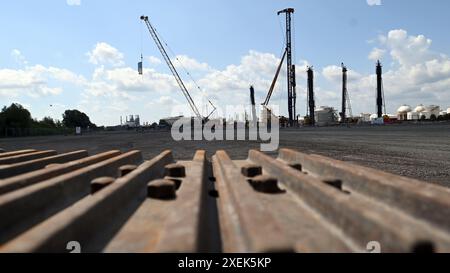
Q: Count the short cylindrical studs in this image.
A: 8